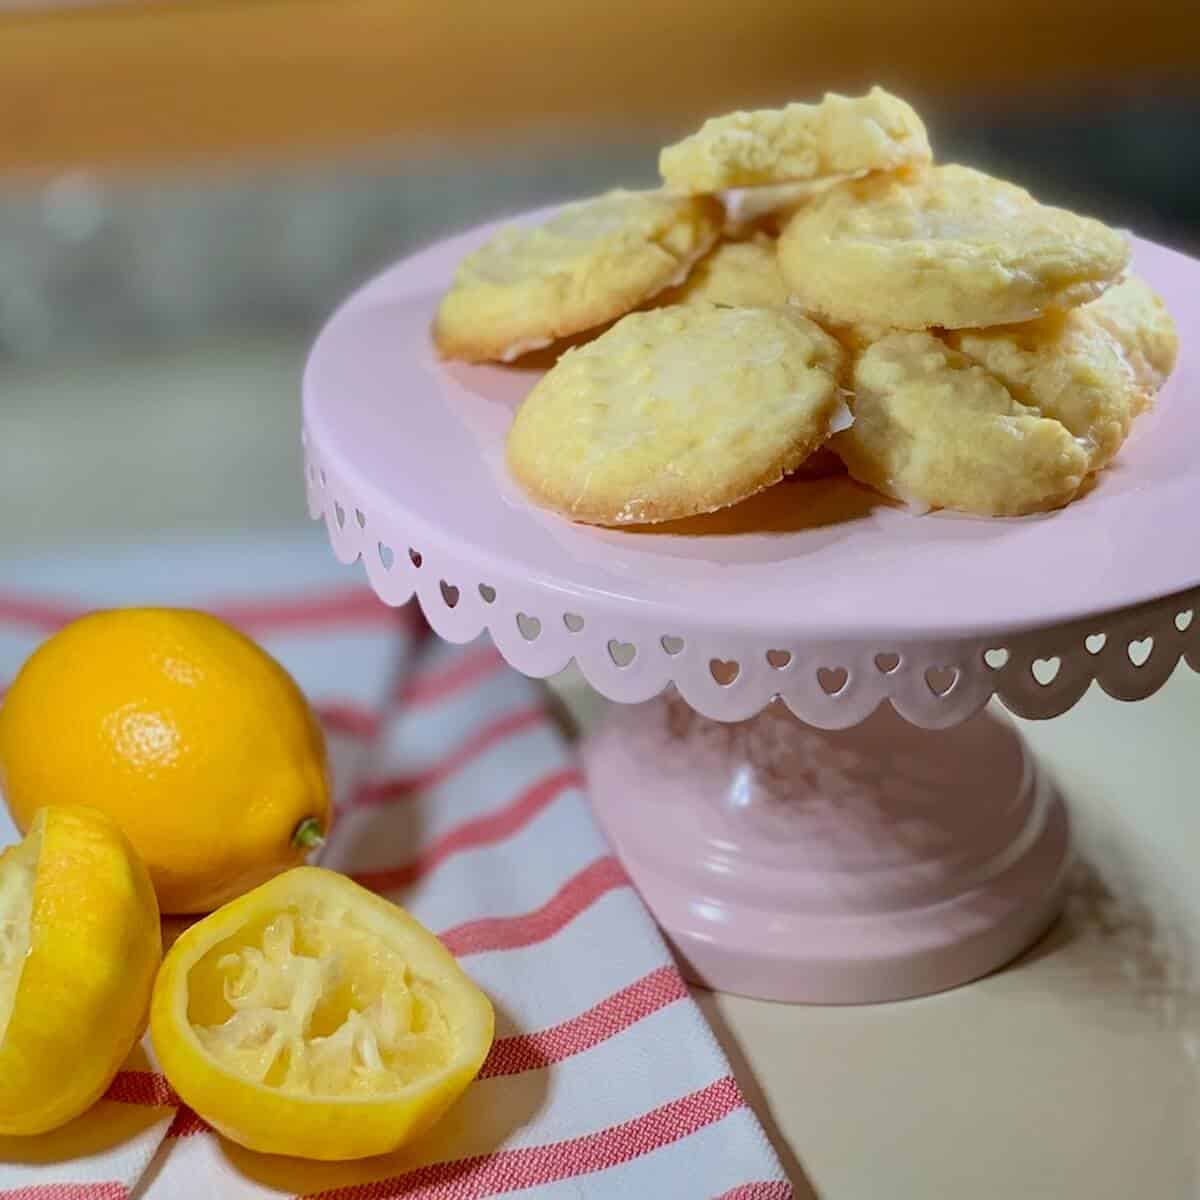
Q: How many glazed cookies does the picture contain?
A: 8